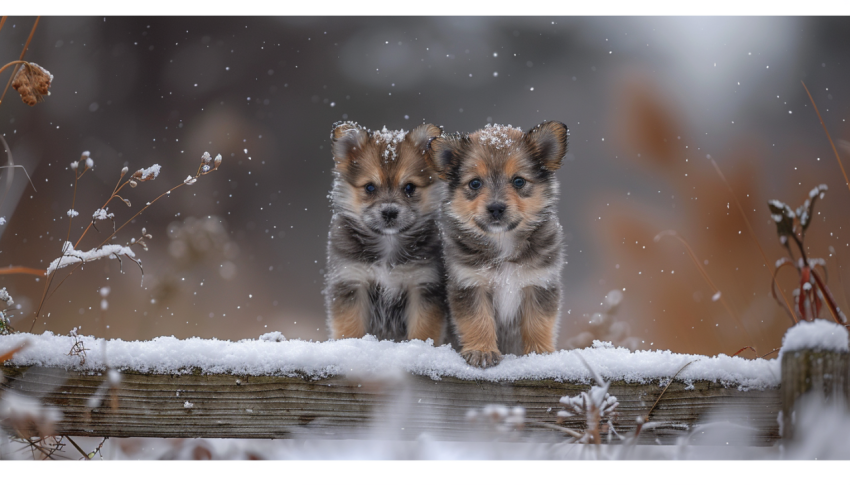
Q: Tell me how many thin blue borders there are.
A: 0